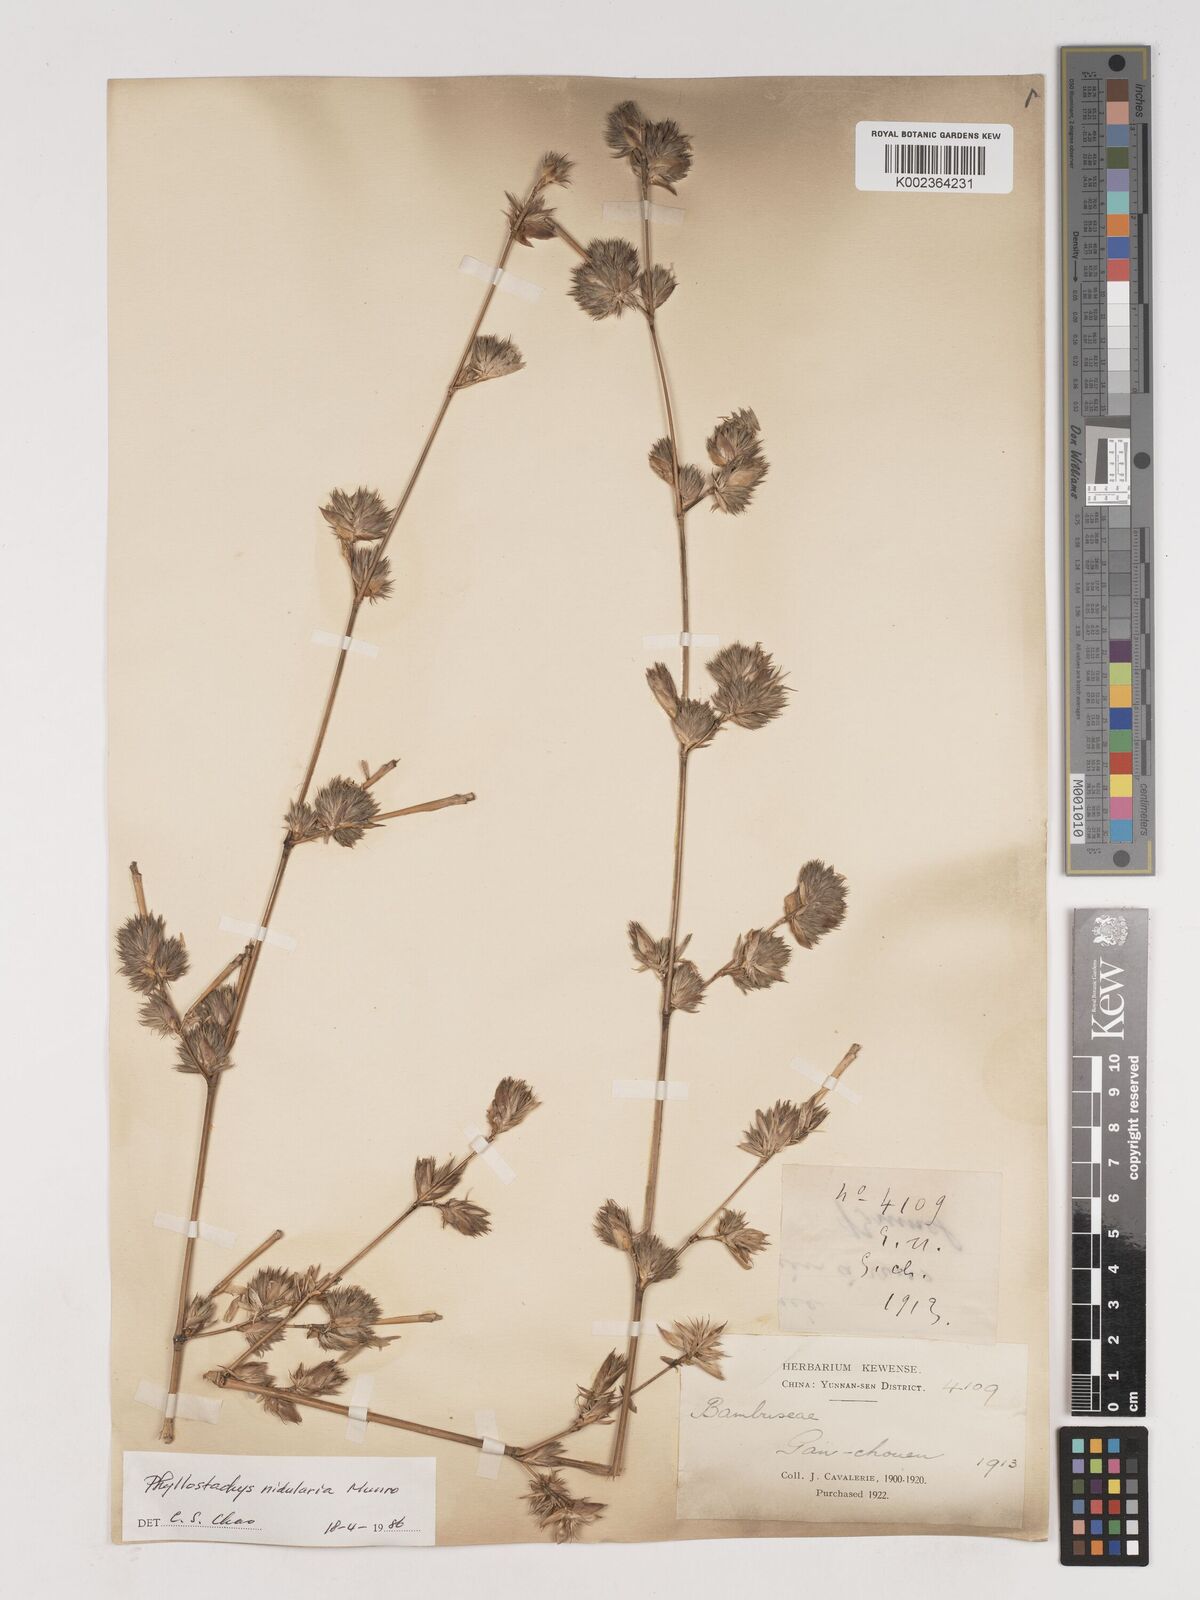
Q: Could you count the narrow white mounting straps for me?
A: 13